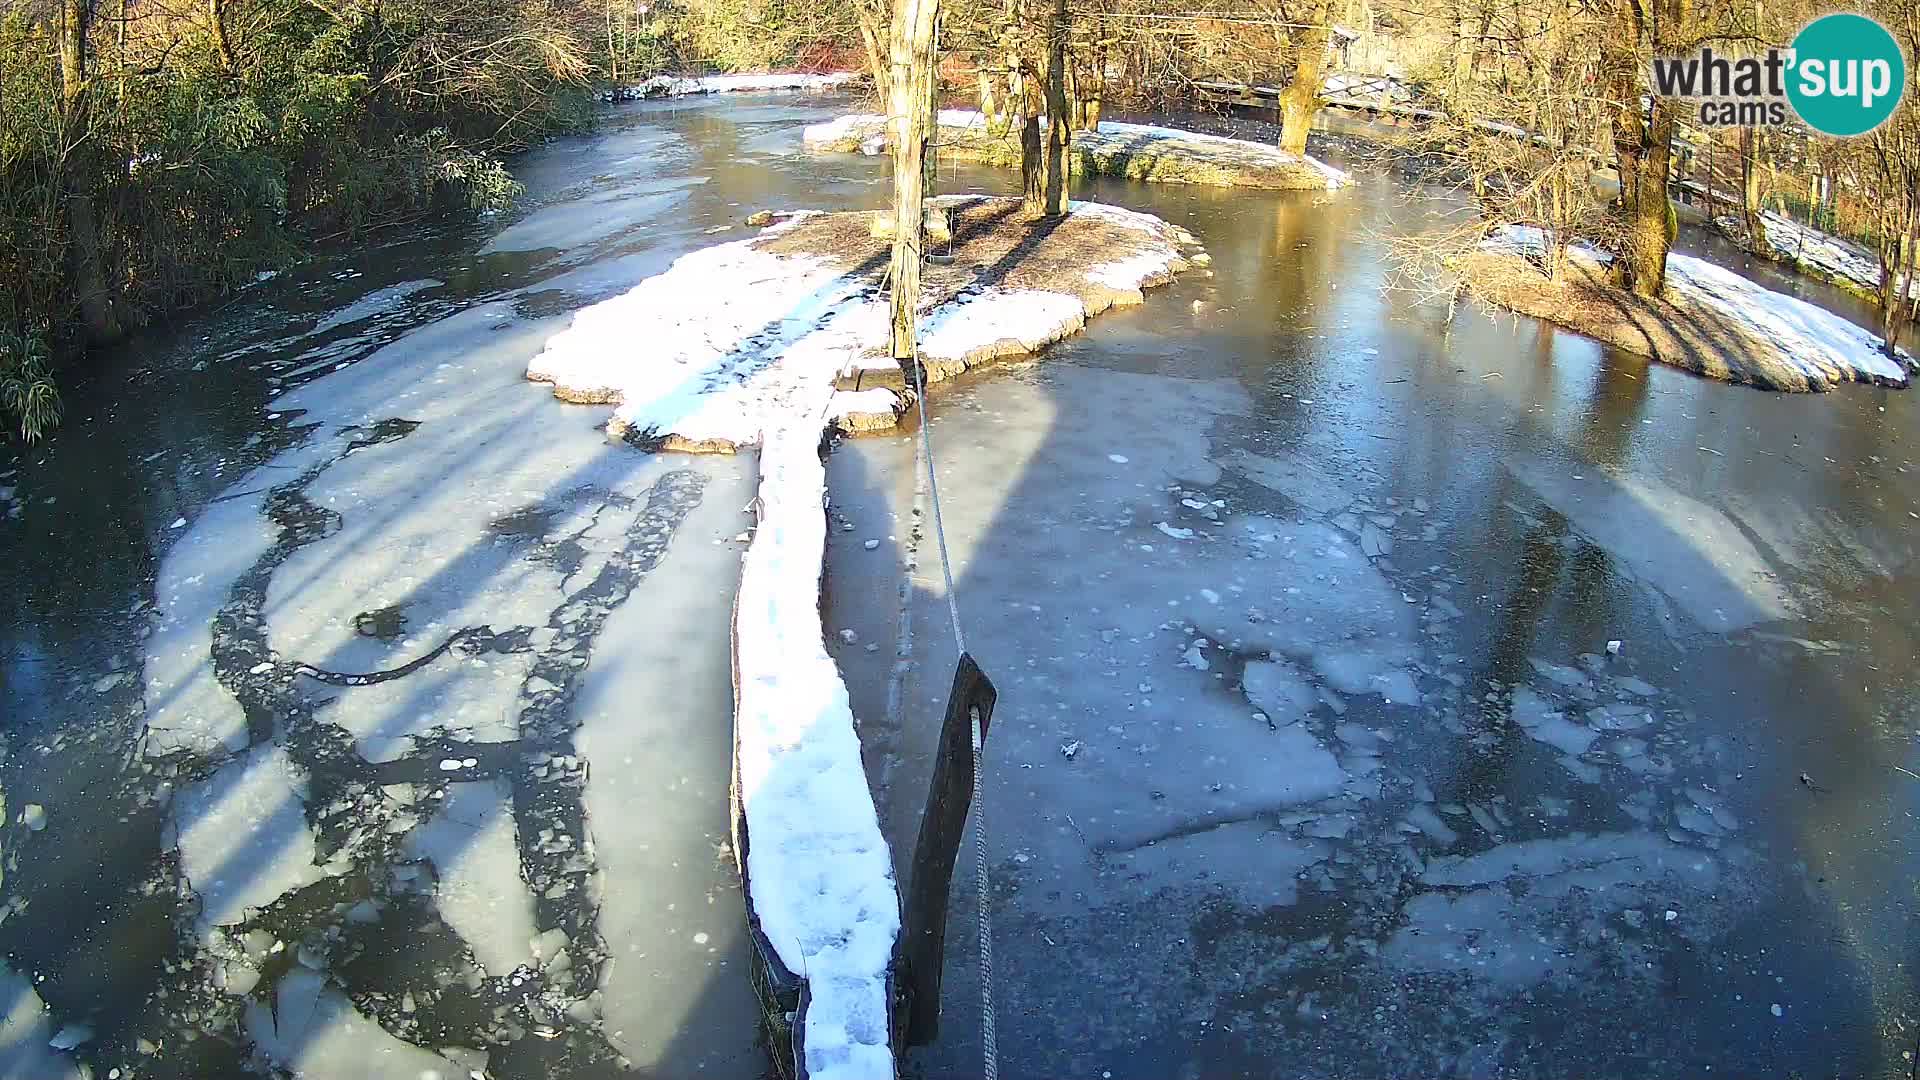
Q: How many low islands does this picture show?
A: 3